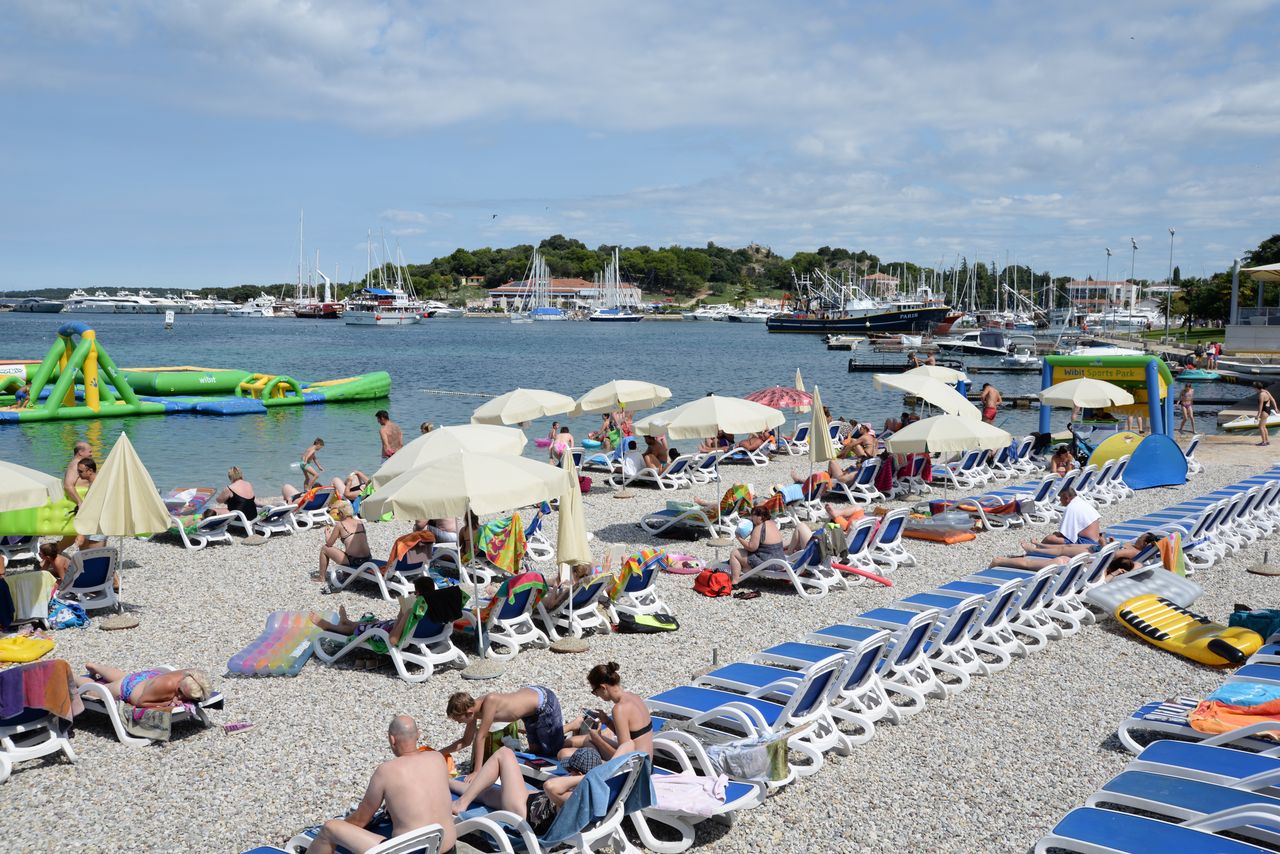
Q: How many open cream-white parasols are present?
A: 11